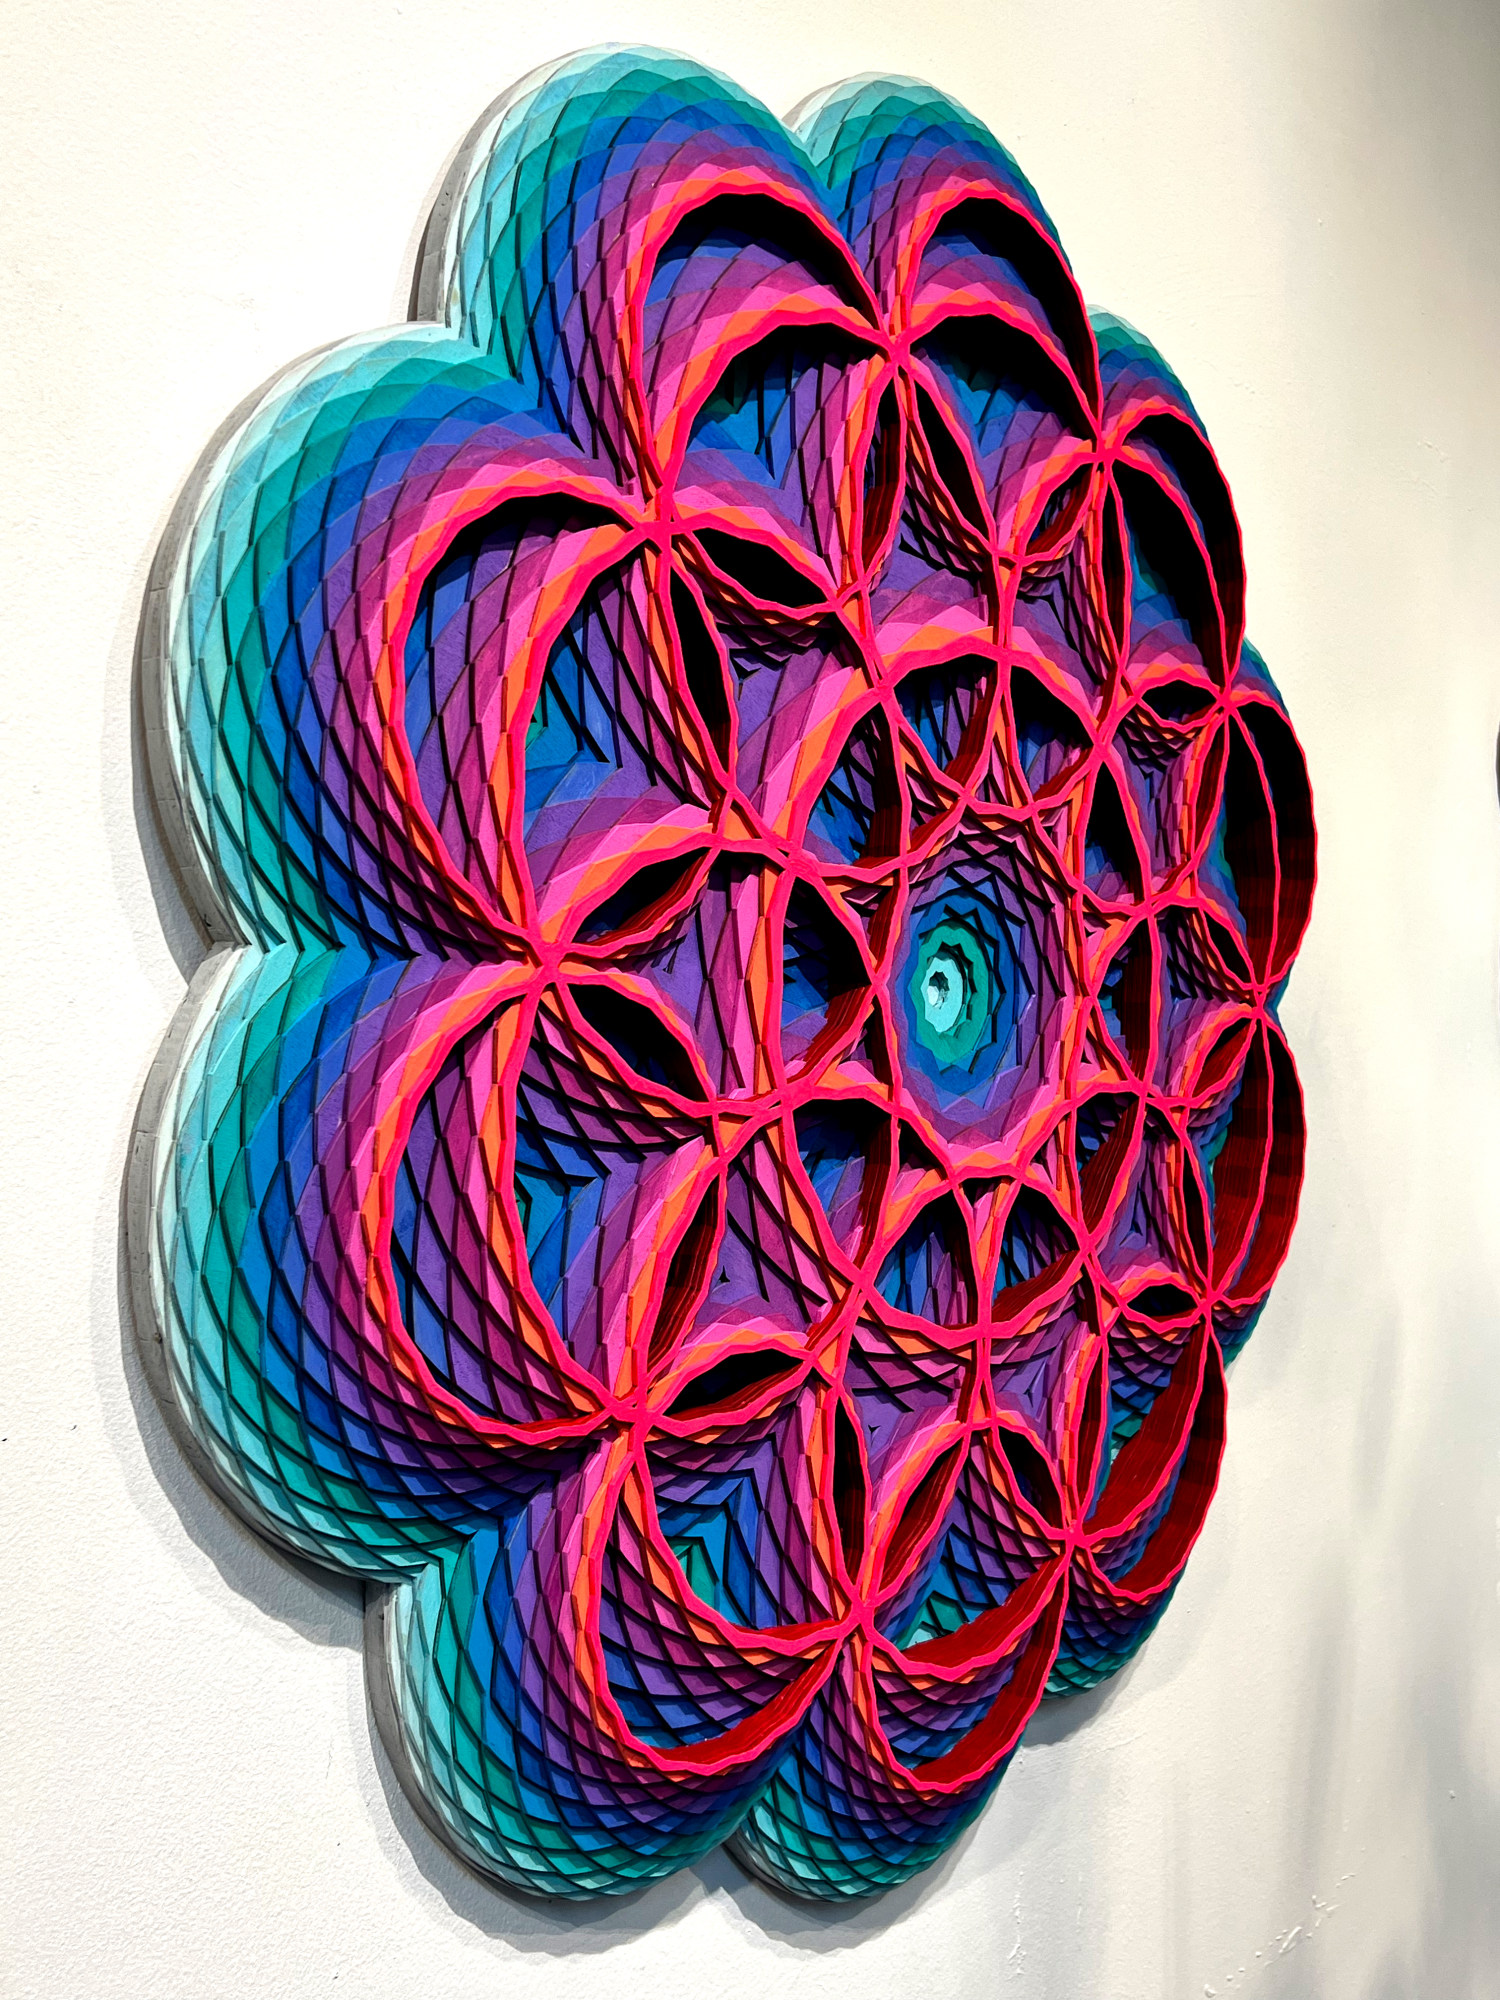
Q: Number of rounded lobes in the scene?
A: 10